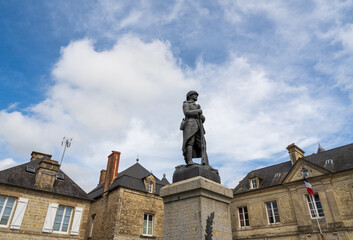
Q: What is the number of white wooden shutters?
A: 3